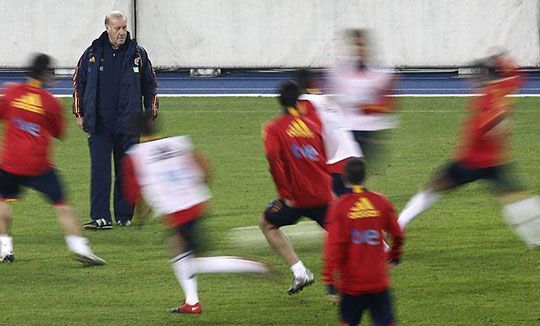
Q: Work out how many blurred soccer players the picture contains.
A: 7